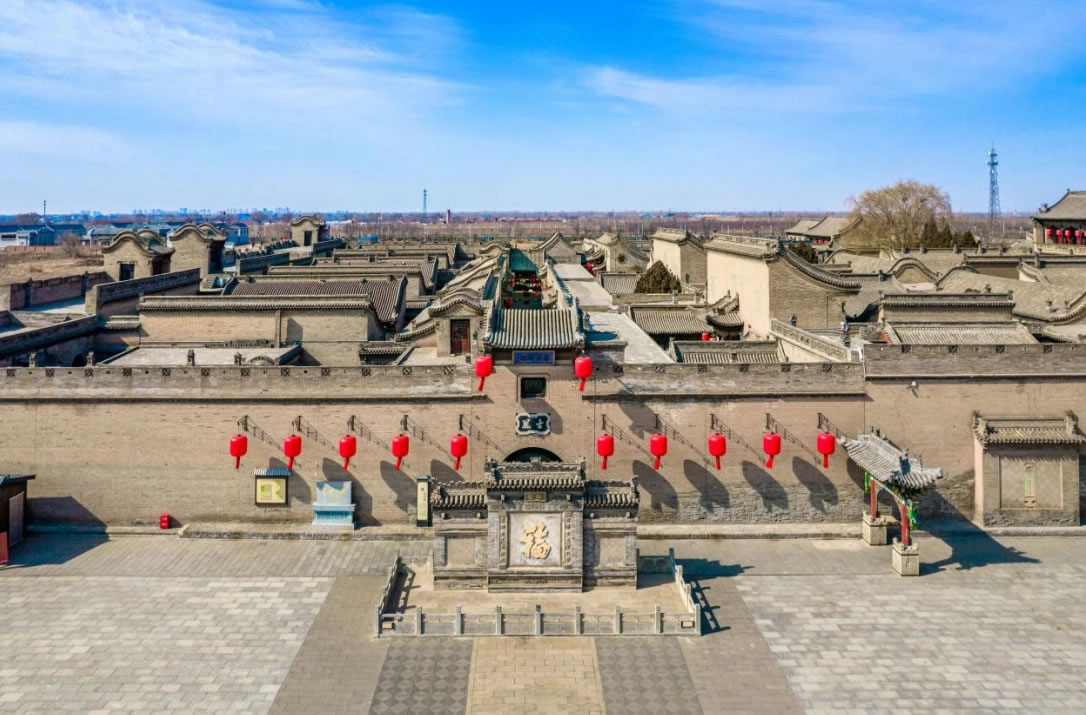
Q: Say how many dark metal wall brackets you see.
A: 10